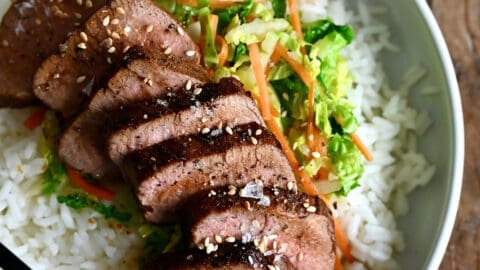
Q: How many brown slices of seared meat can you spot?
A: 7